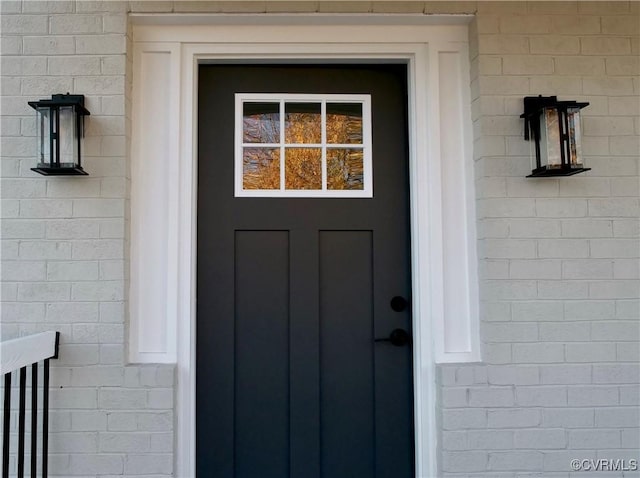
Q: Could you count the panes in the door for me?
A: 6